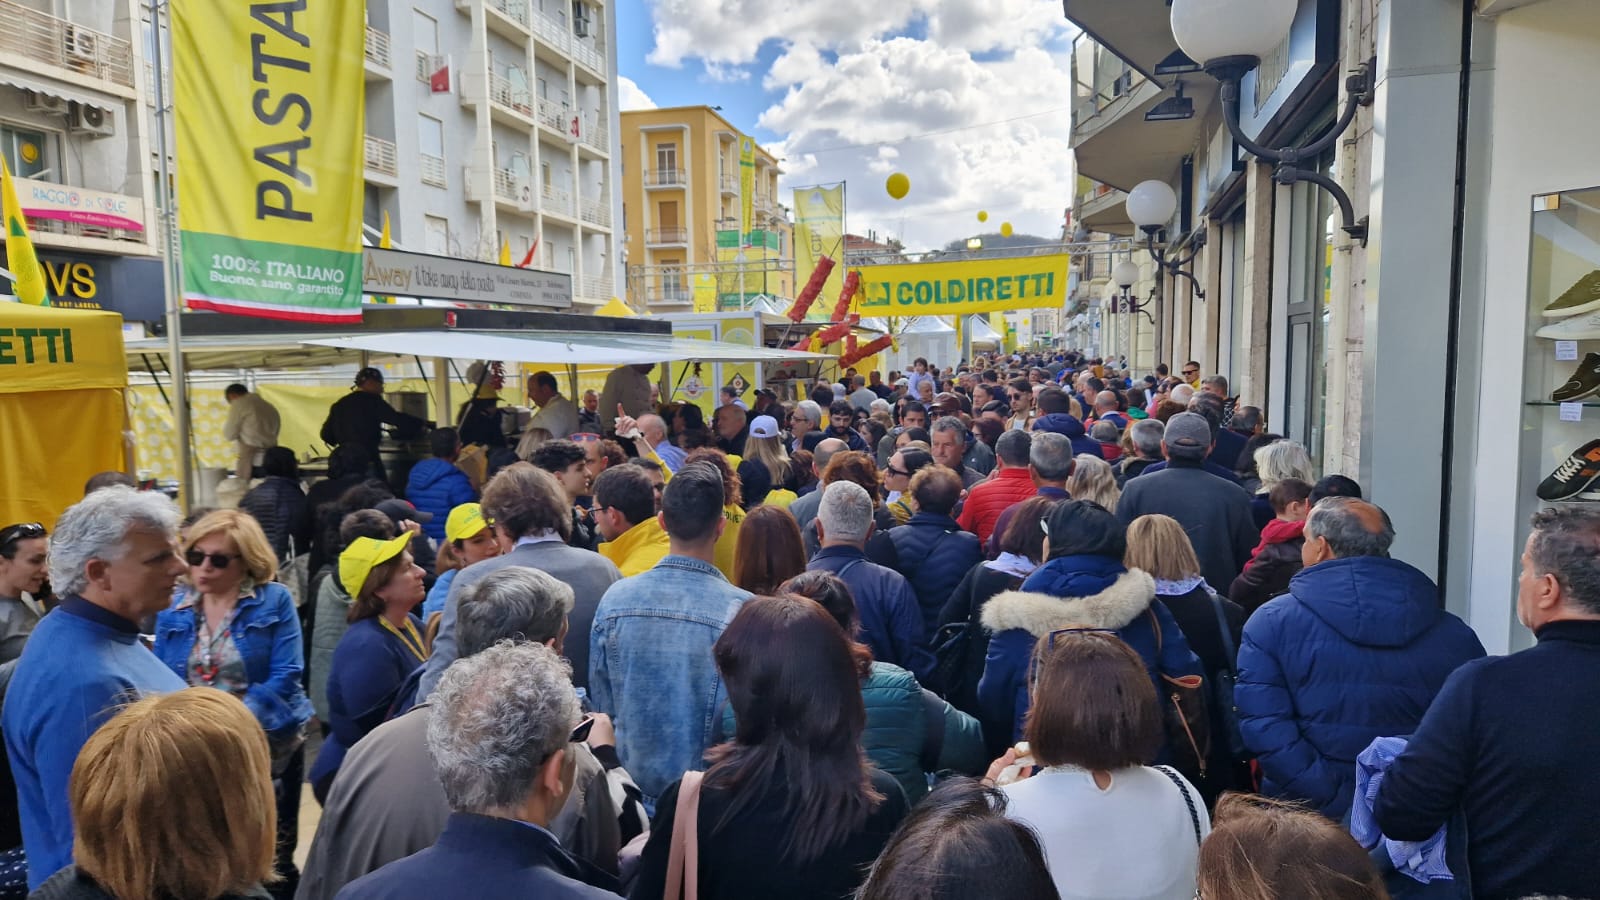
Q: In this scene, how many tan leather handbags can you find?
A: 1